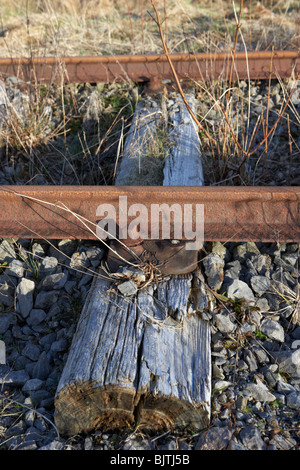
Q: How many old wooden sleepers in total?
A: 1